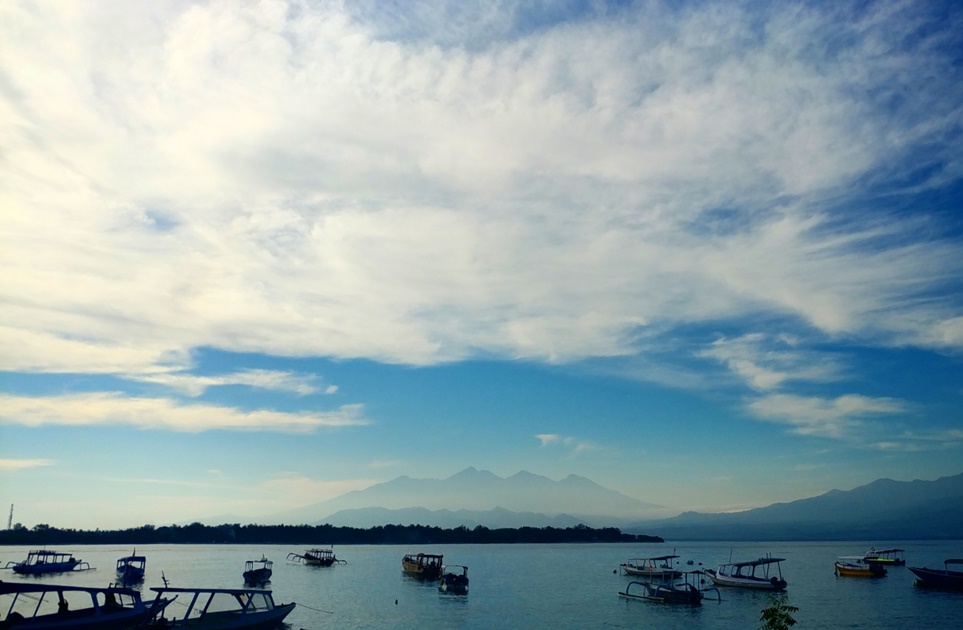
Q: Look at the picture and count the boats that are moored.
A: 14